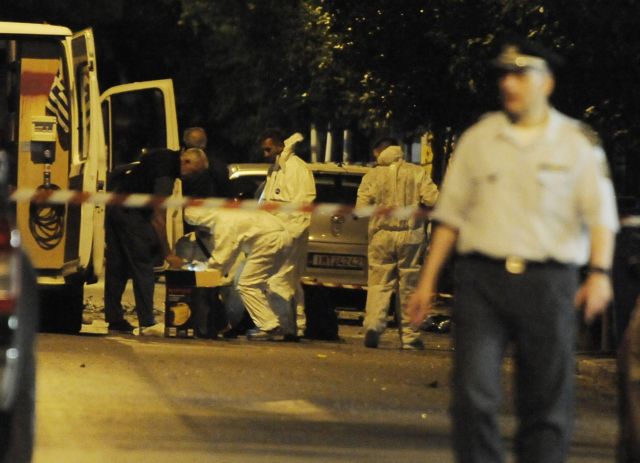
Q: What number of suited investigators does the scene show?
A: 3